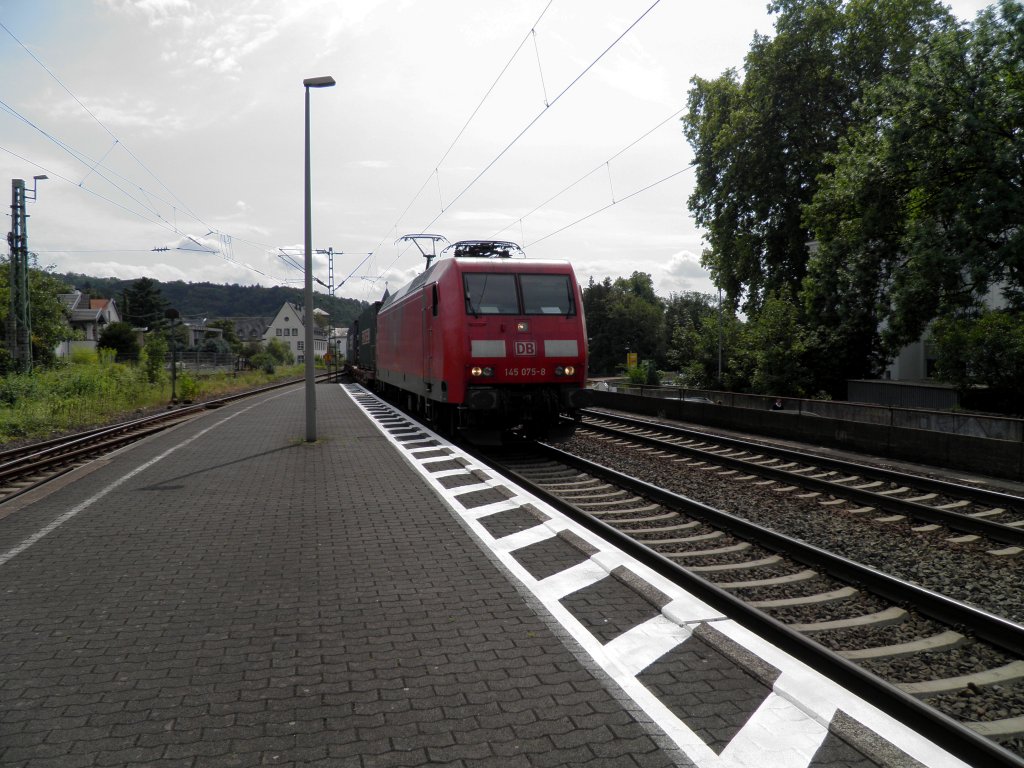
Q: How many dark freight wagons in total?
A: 2